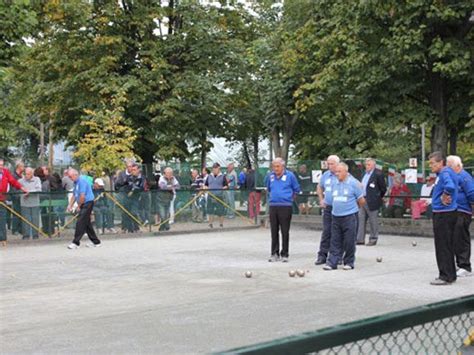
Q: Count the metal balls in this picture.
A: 5